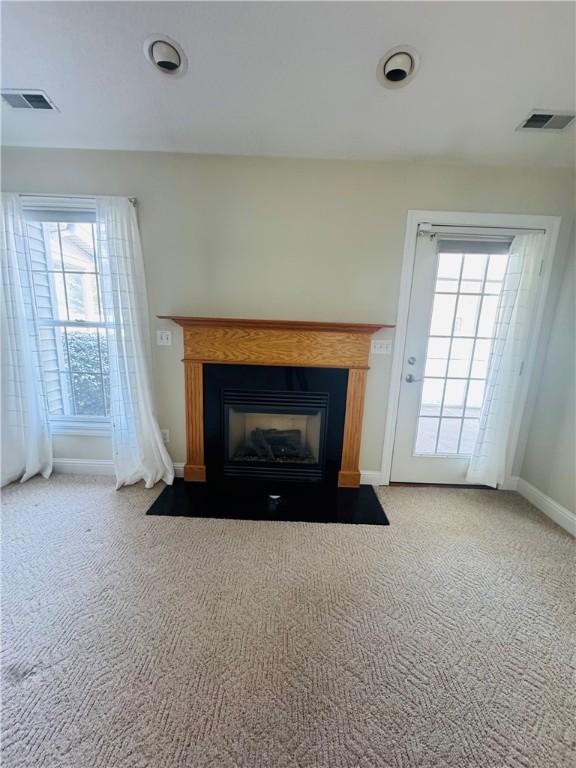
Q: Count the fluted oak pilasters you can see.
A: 2